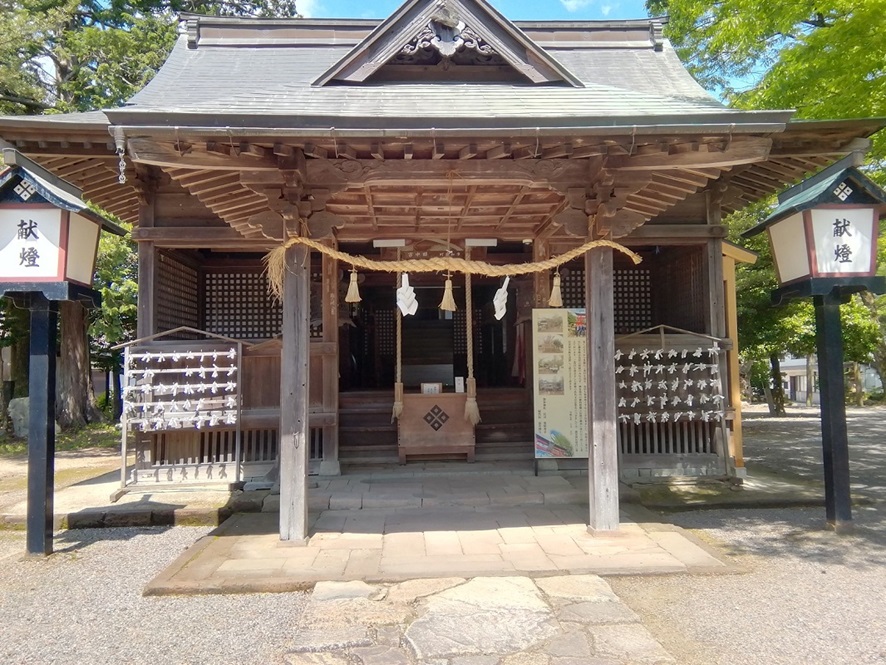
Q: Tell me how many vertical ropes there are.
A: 2